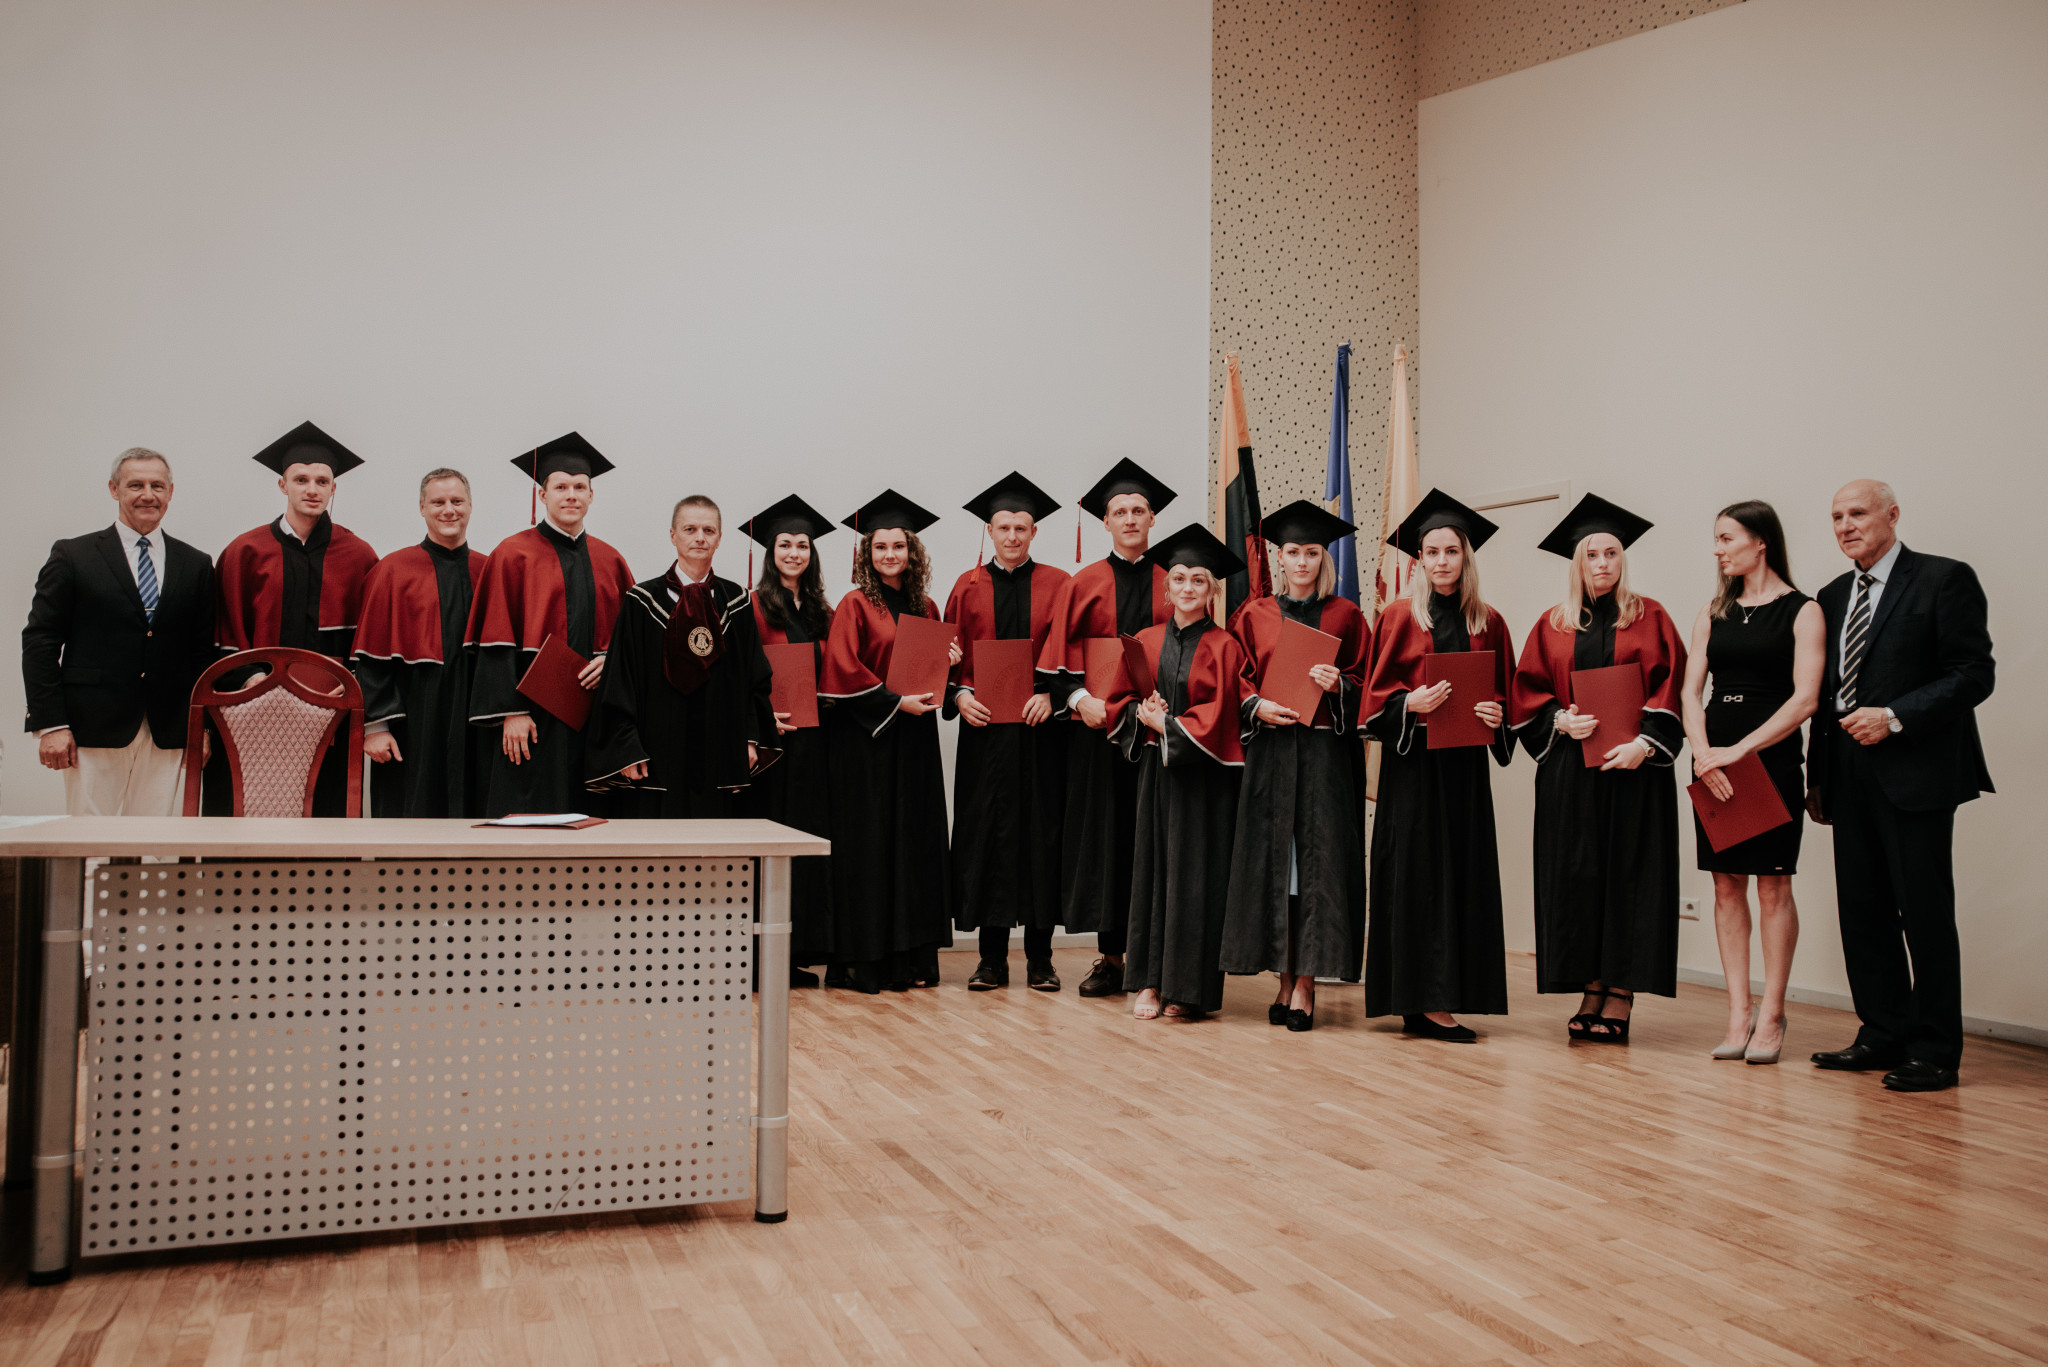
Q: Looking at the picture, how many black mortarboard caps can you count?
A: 10